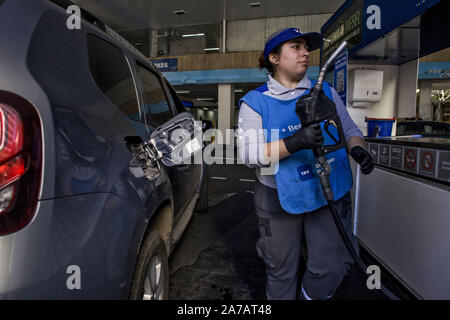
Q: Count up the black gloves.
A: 2